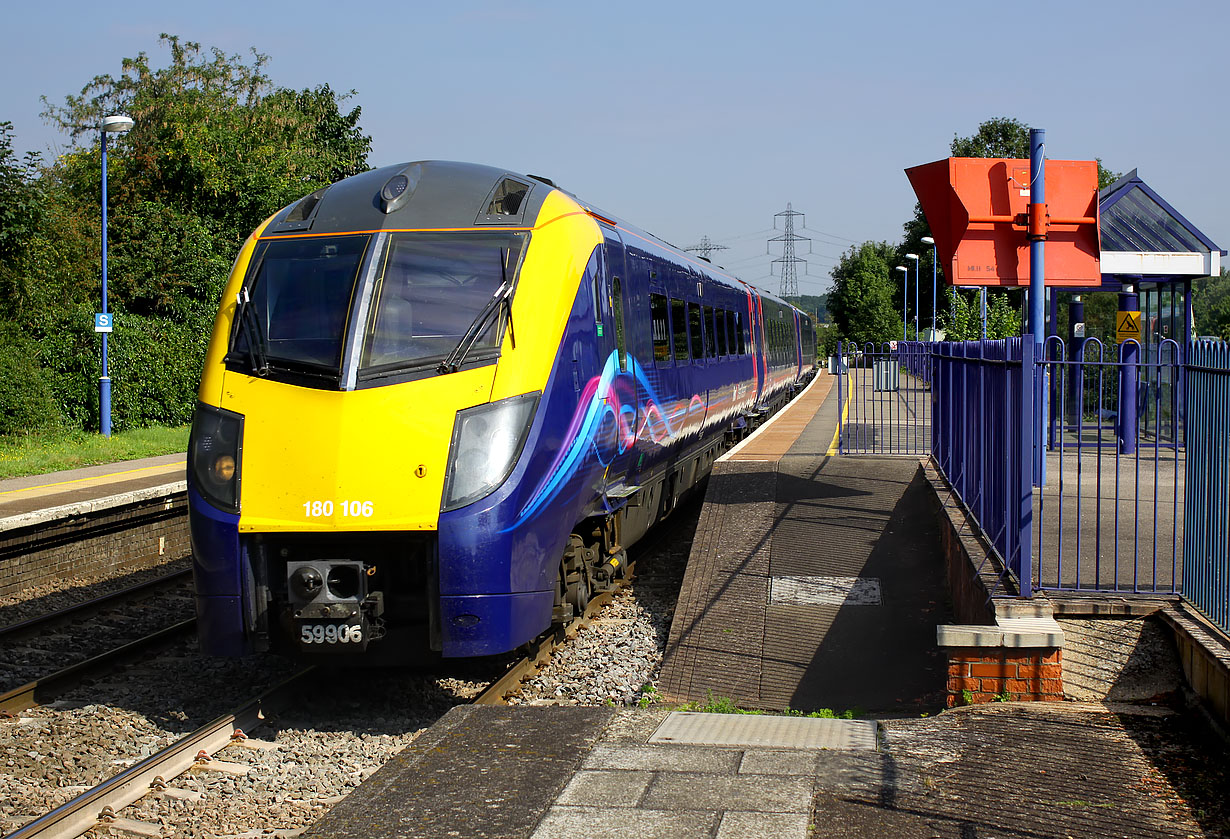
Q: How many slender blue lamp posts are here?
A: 4